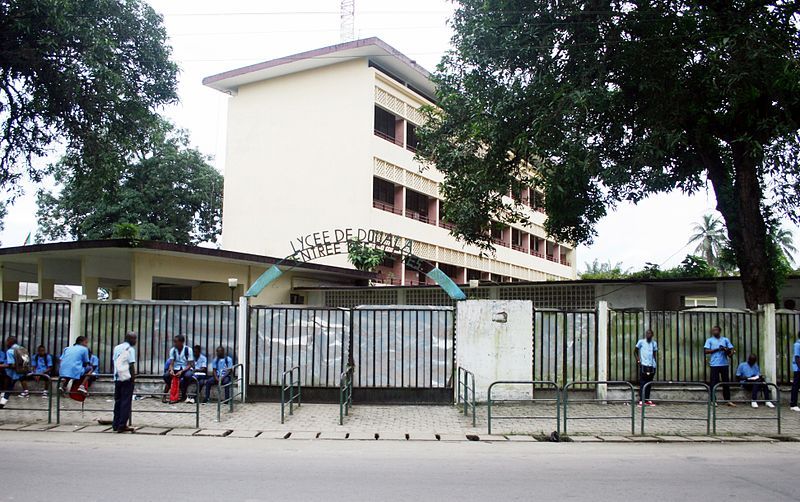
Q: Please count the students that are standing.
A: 4